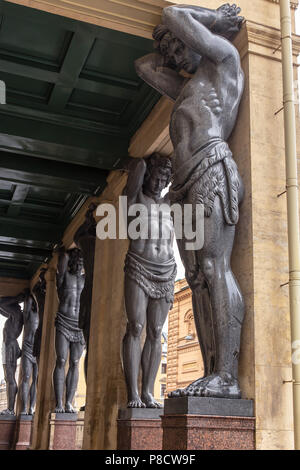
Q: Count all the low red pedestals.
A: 5